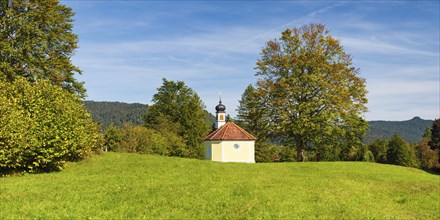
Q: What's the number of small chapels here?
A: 1